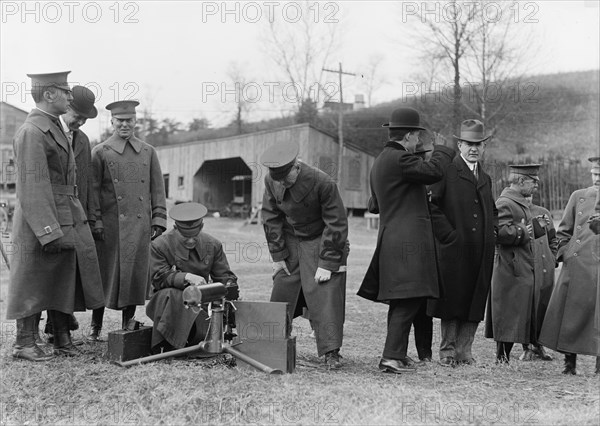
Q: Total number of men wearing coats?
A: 11